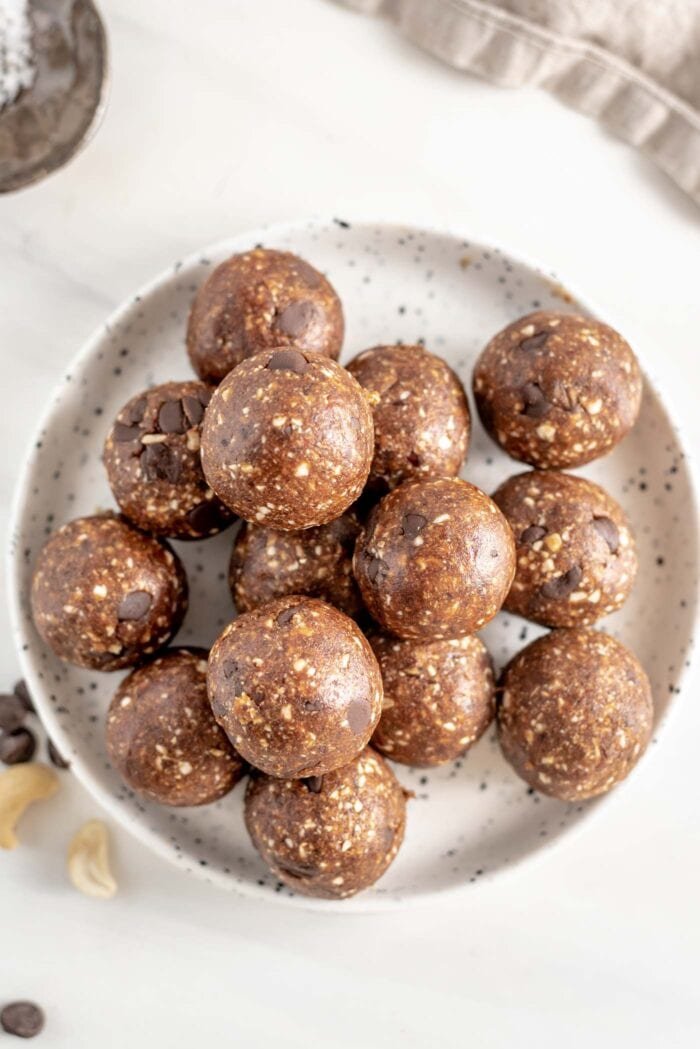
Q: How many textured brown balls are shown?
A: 14